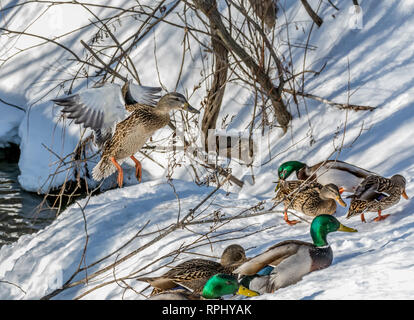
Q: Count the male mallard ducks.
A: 3